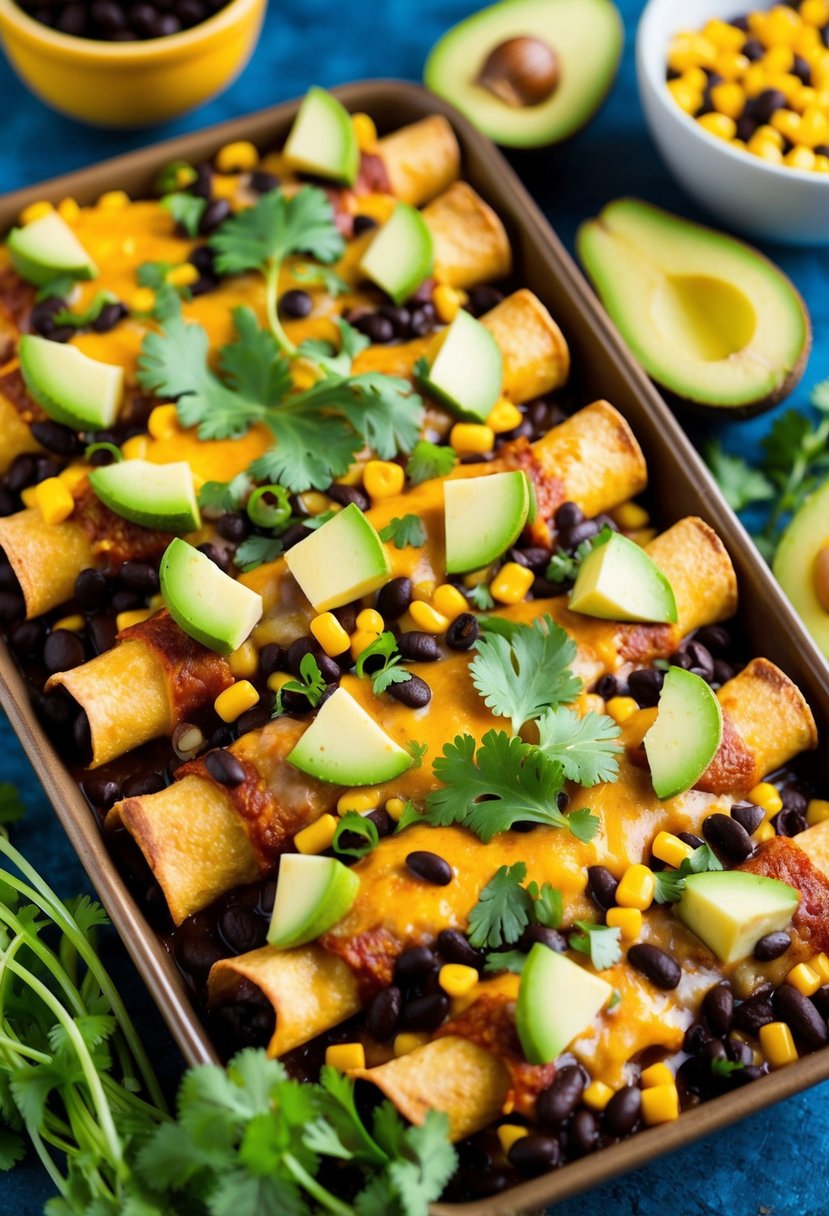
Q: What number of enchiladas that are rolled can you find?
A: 7